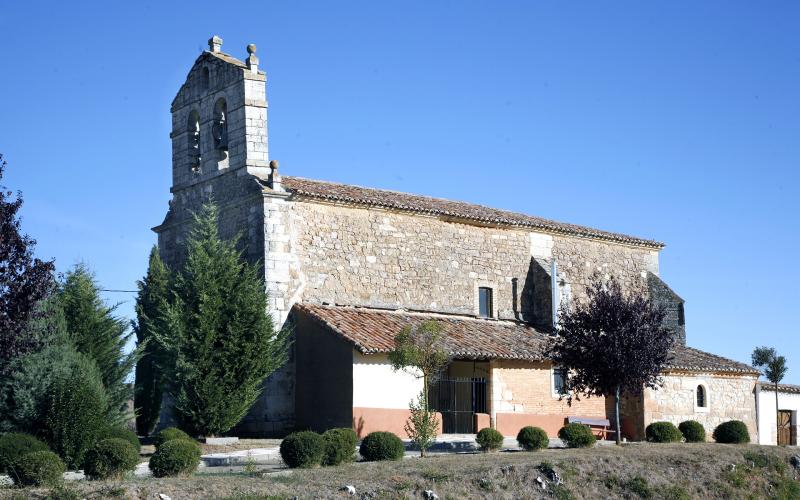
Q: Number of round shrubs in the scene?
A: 15